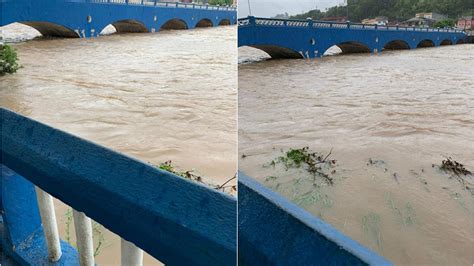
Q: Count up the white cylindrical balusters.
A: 3